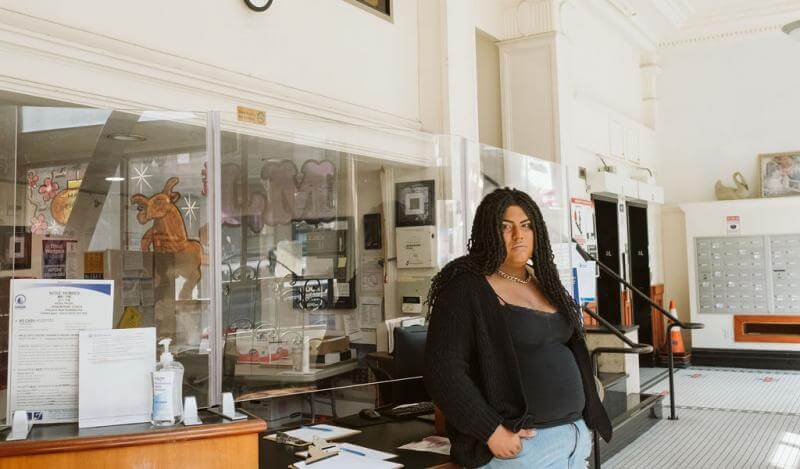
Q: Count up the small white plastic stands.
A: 3